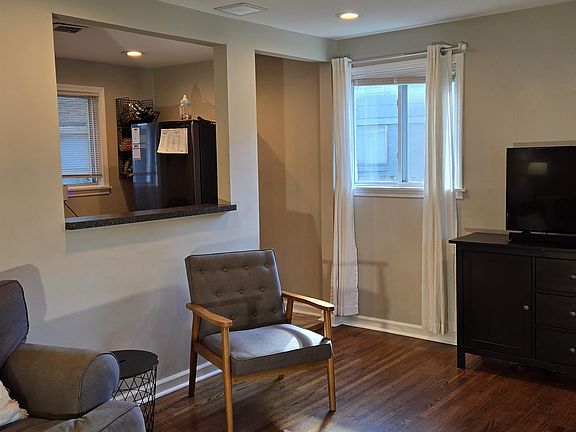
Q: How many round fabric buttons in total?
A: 10